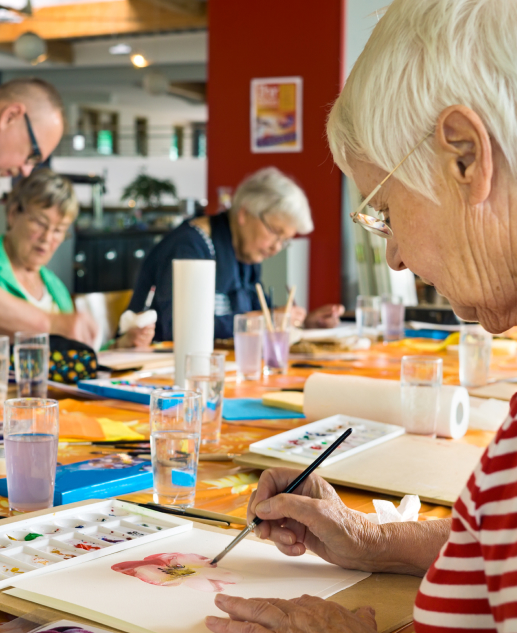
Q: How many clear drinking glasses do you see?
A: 11